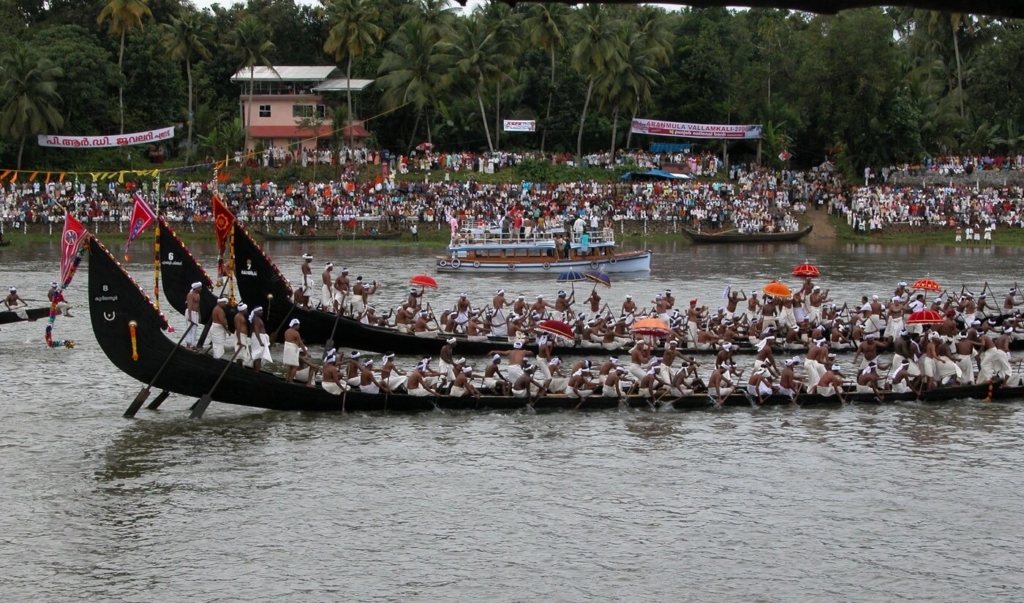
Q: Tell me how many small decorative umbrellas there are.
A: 9